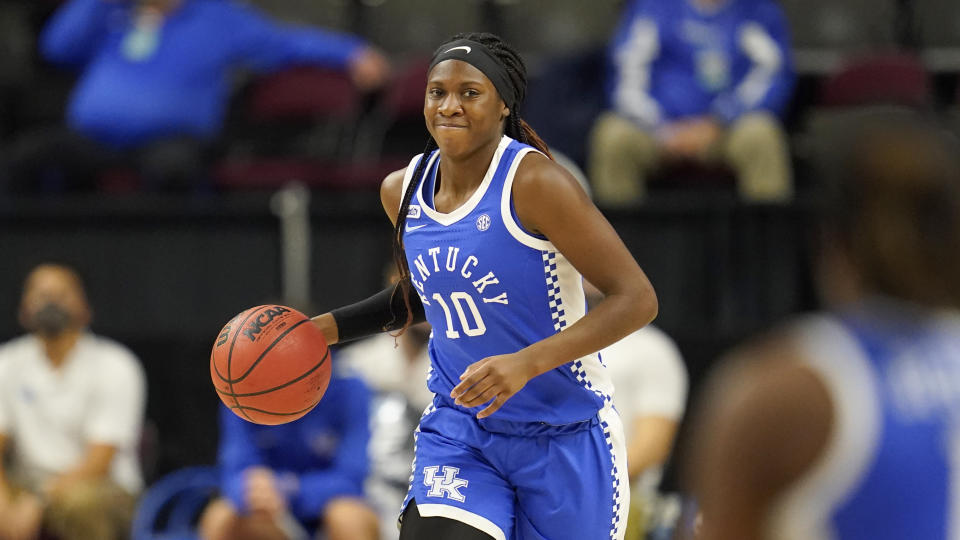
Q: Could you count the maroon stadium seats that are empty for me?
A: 3